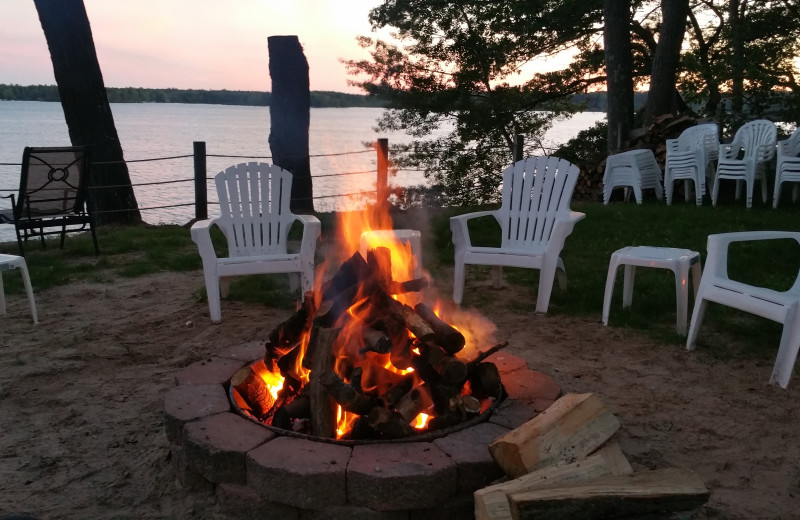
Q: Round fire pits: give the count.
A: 1